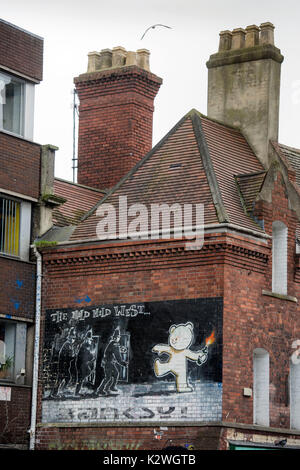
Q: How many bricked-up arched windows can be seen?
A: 3